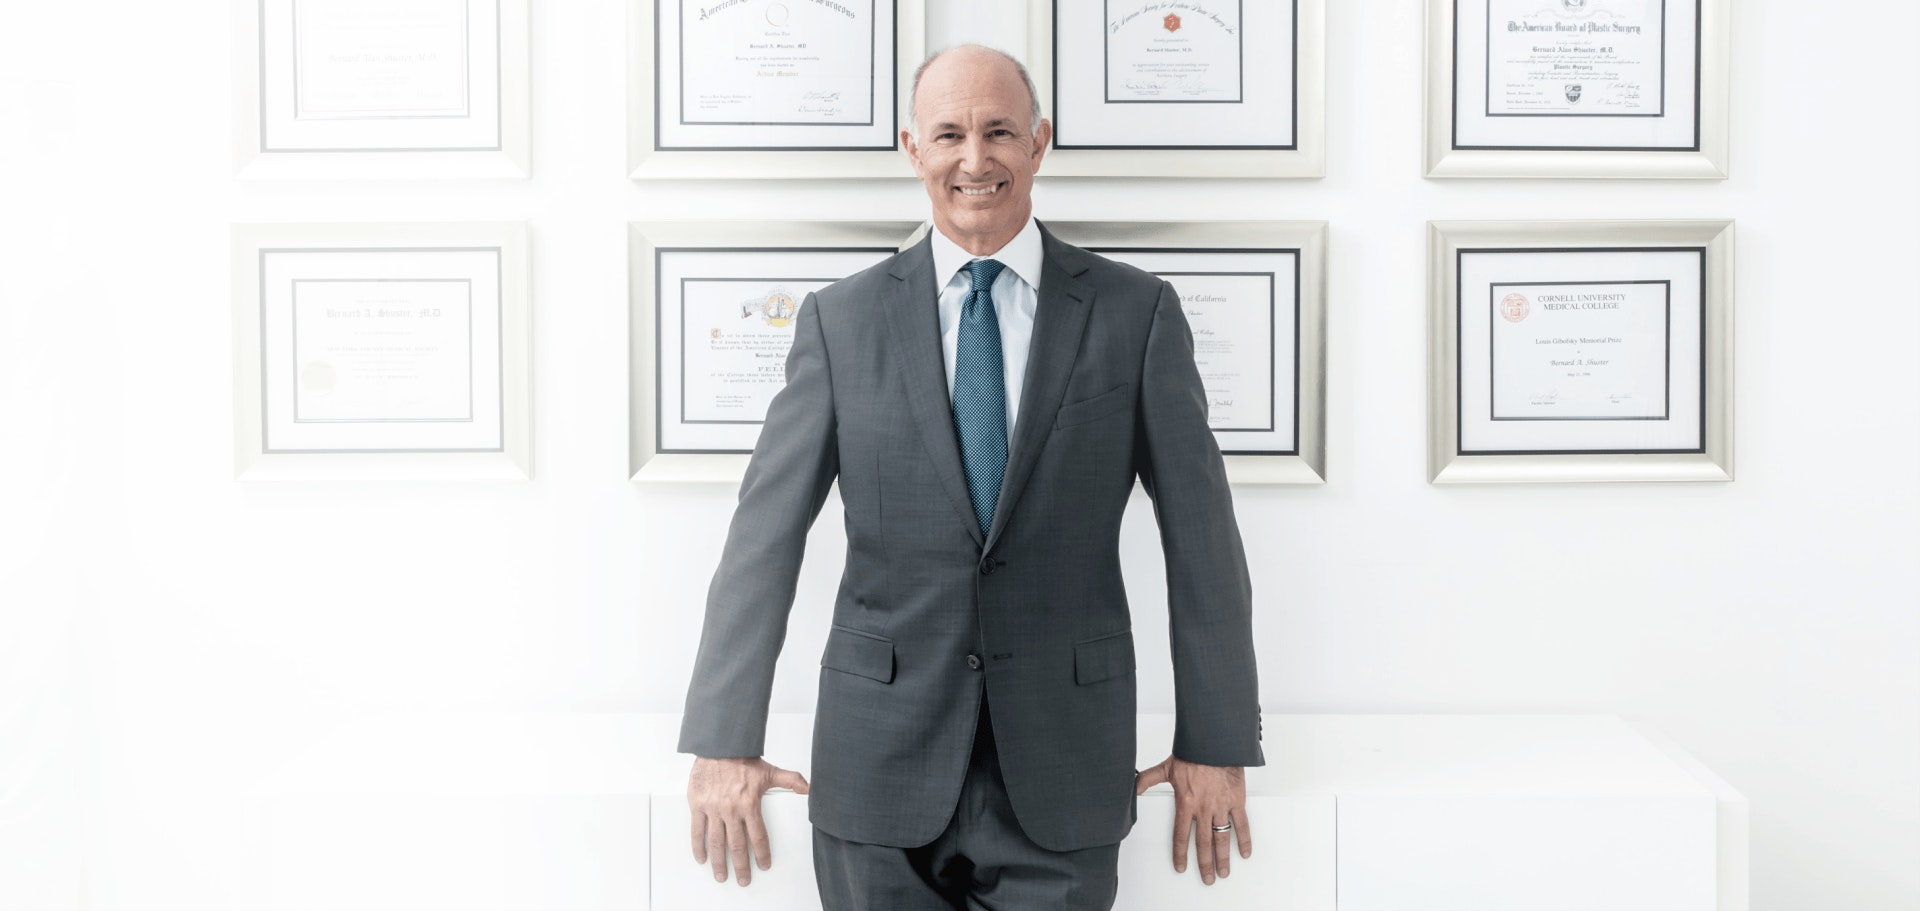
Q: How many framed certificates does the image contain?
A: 8